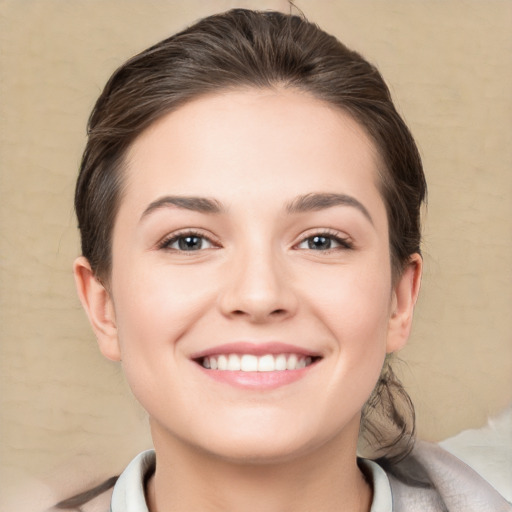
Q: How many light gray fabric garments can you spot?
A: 1